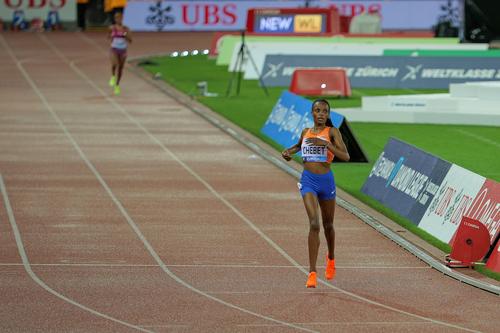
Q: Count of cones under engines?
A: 0